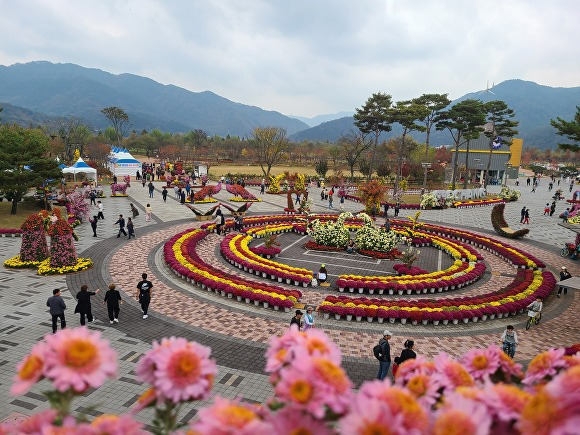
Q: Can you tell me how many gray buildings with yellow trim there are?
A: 1